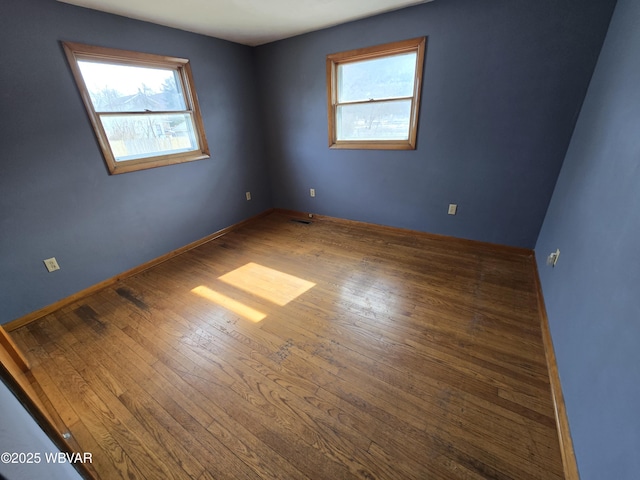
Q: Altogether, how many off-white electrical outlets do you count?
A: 5